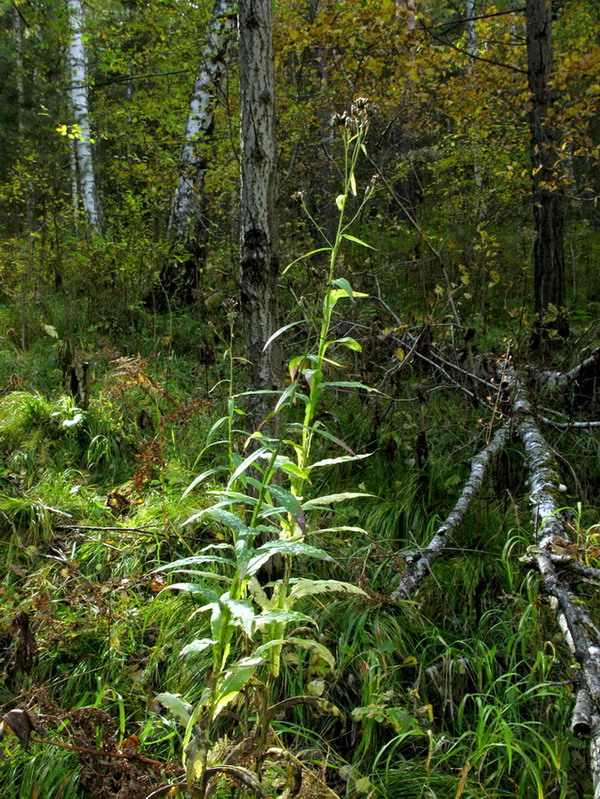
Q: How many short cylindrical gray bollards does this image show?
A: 0